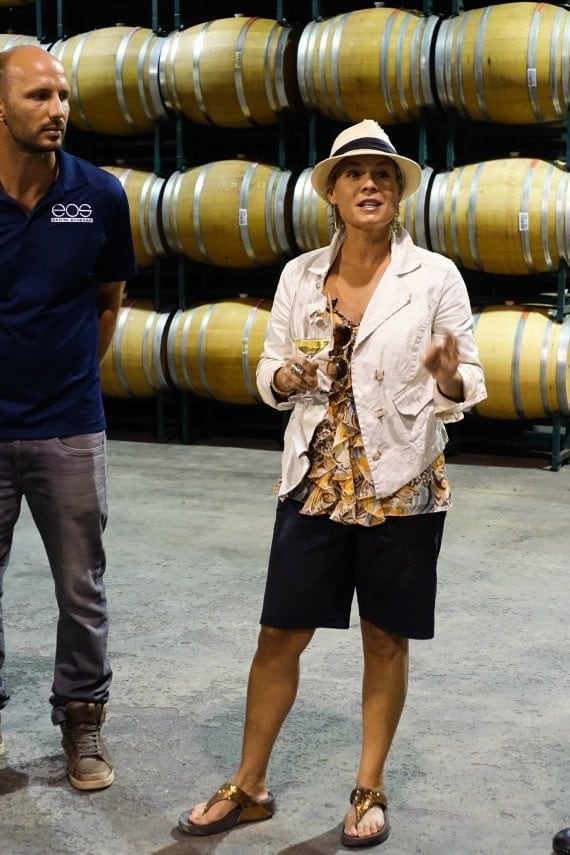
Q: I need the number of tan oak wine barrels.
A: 12